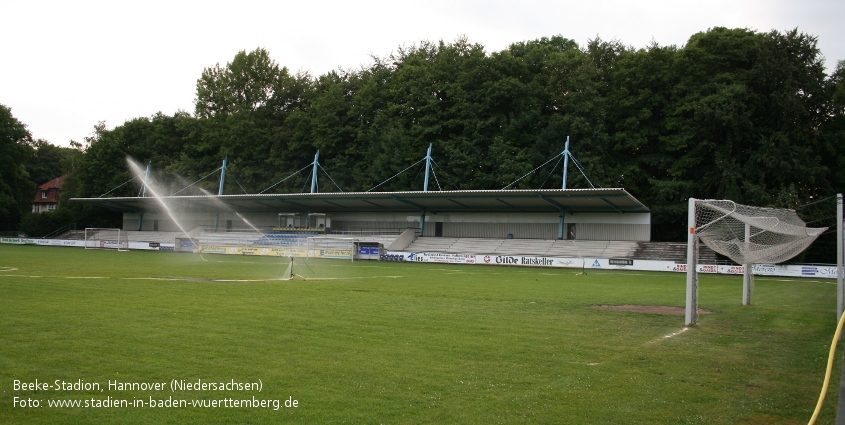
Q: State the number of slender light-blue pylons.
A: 5